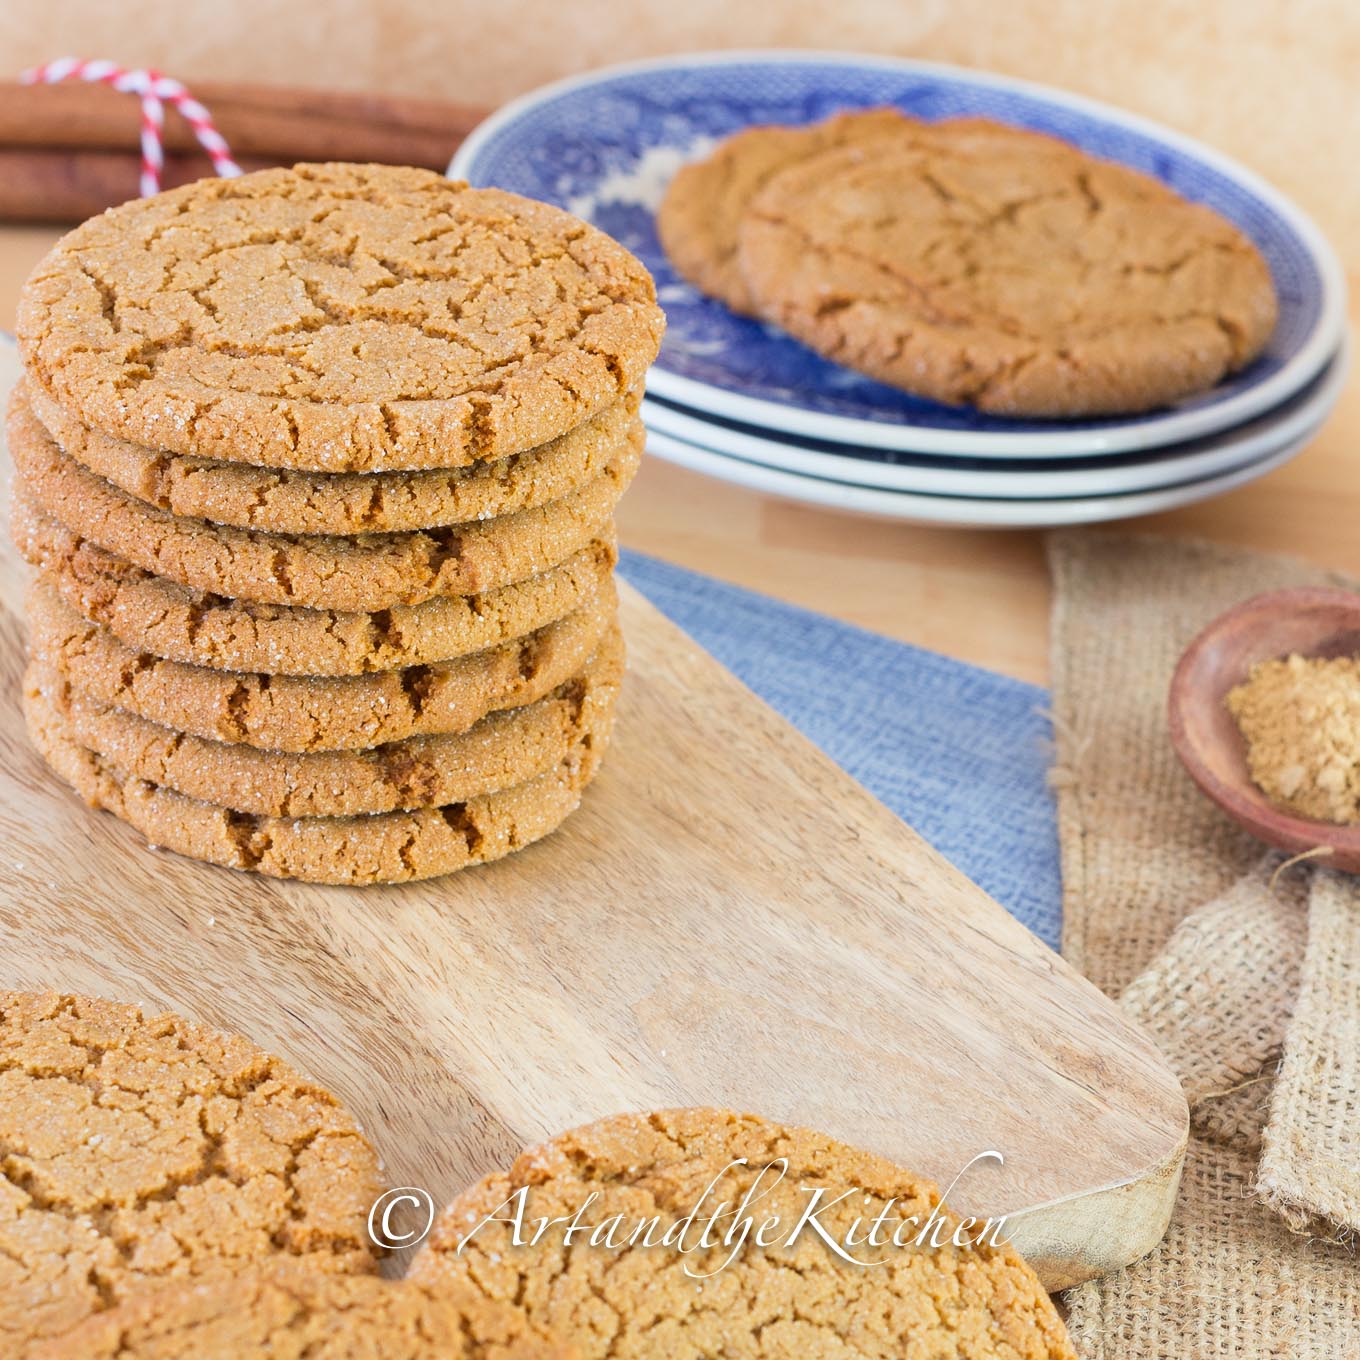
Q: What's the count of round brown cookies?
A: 12